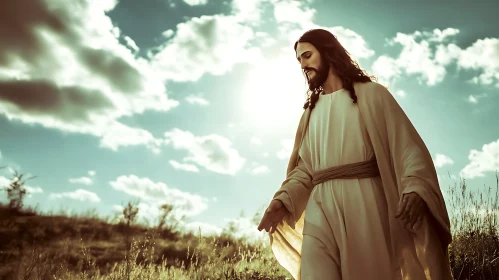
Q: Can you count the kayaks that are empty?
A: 0